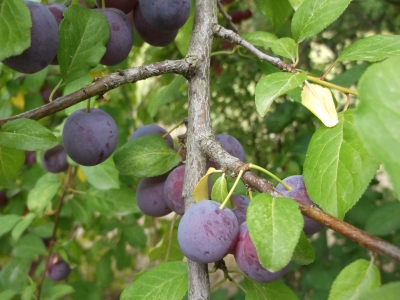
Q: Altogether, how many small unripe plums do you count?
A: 0